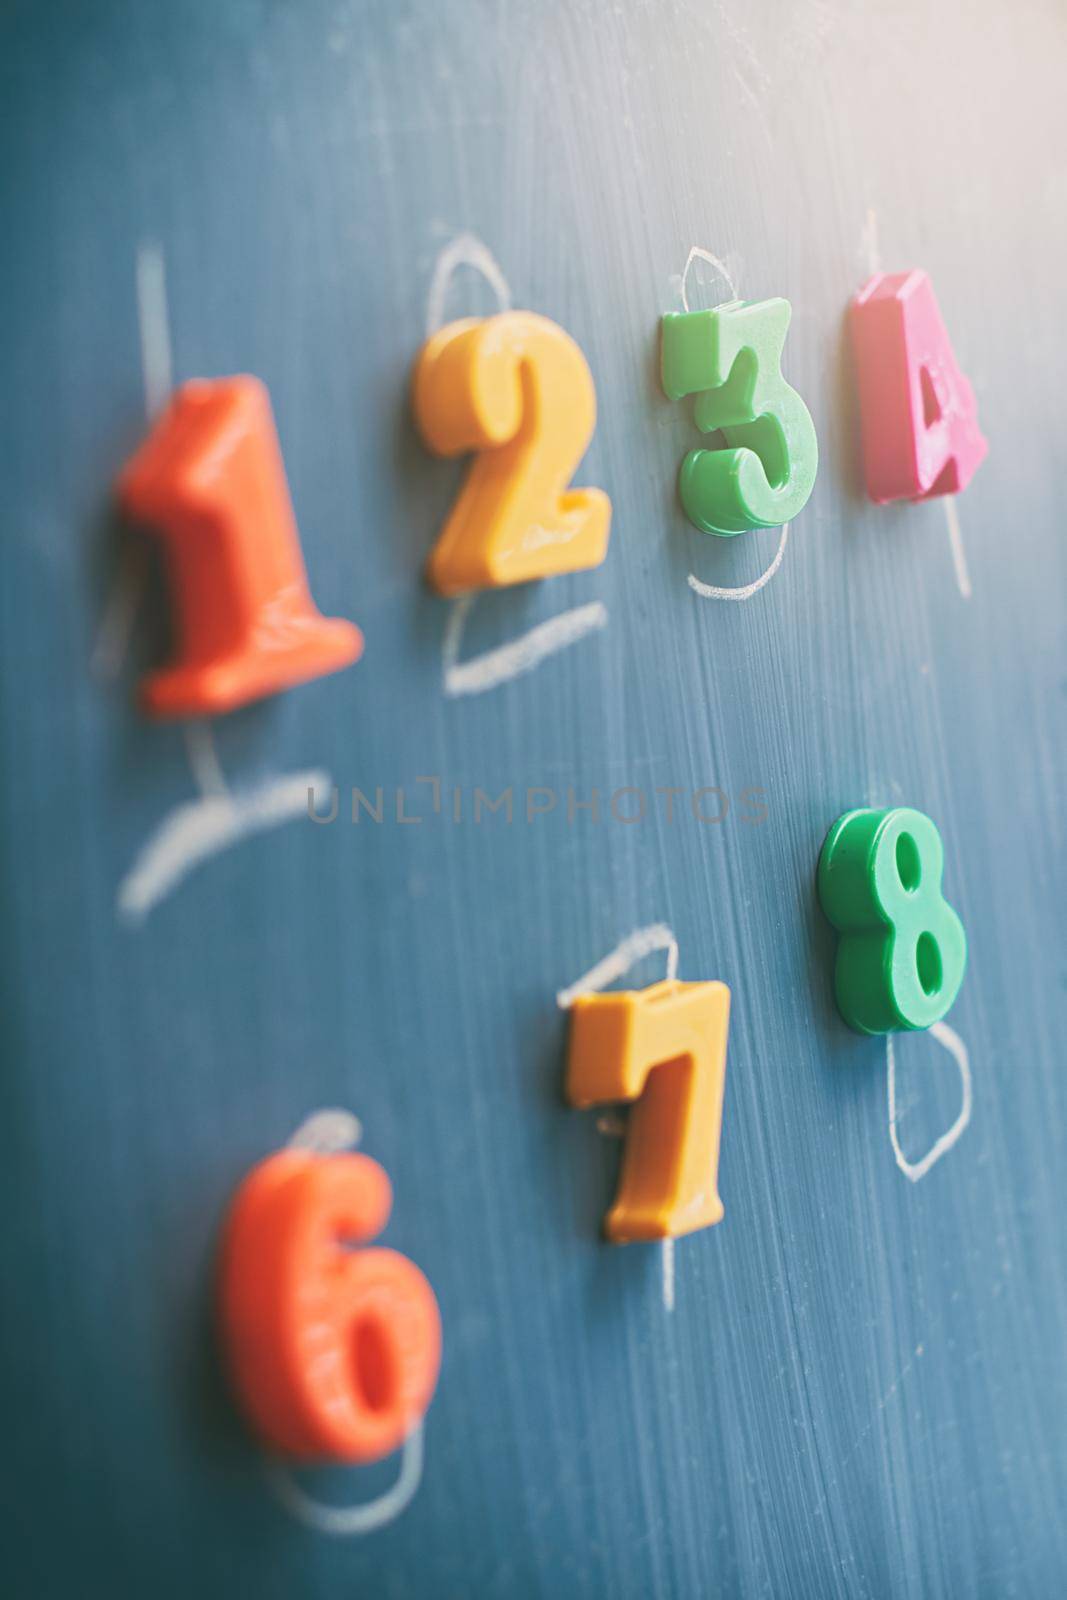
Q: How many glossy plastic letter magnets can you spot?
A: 0